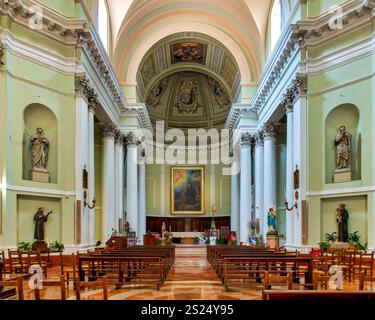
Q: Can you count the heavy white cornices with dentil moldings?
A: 2